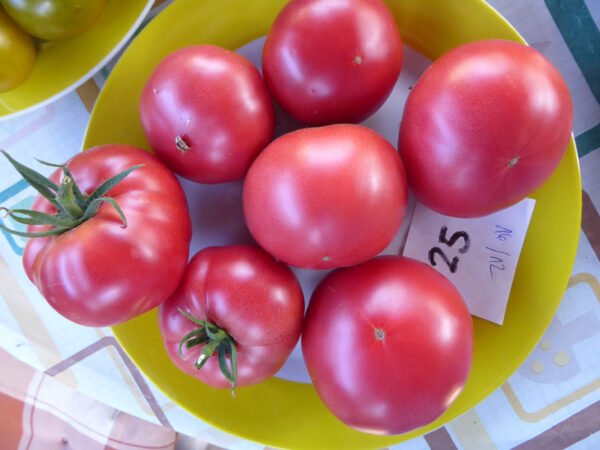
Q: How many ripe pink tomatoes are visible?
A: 7